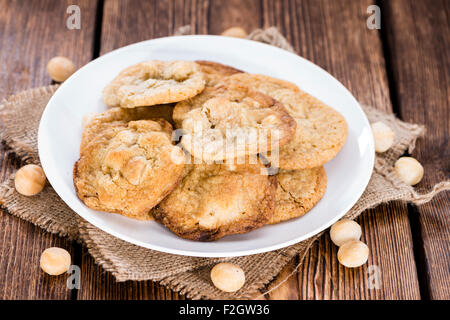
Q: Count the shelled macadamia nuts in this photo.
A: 9